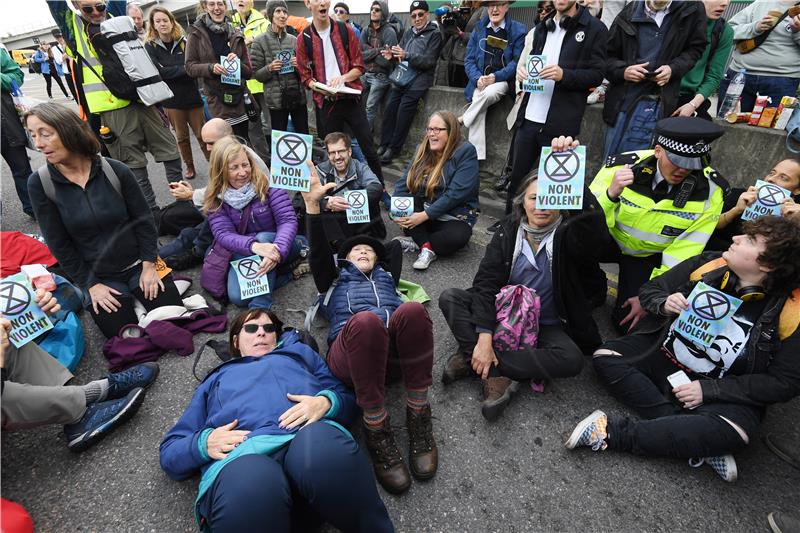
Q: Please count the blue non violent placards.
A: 11